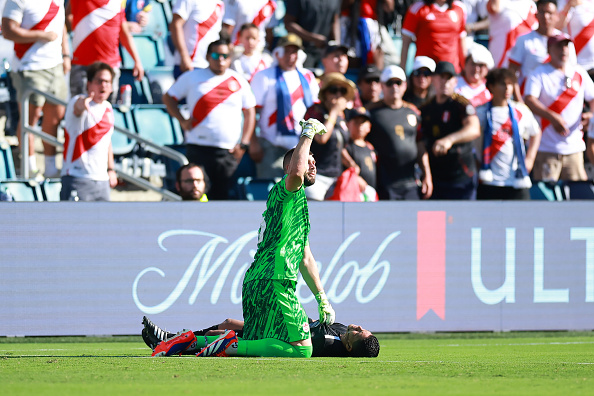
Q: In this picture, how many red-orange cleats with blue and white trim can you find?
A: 2